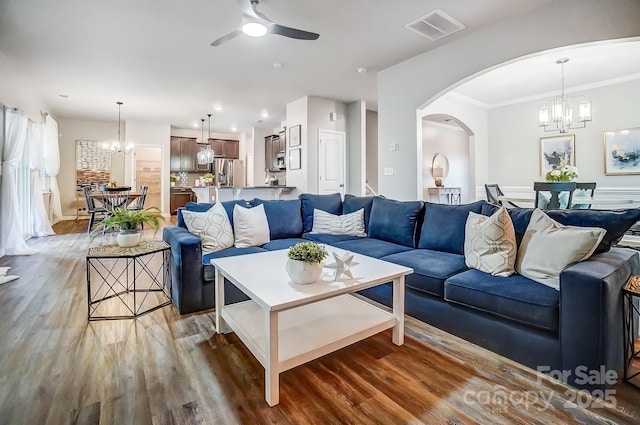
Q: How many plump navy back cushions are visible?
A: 7